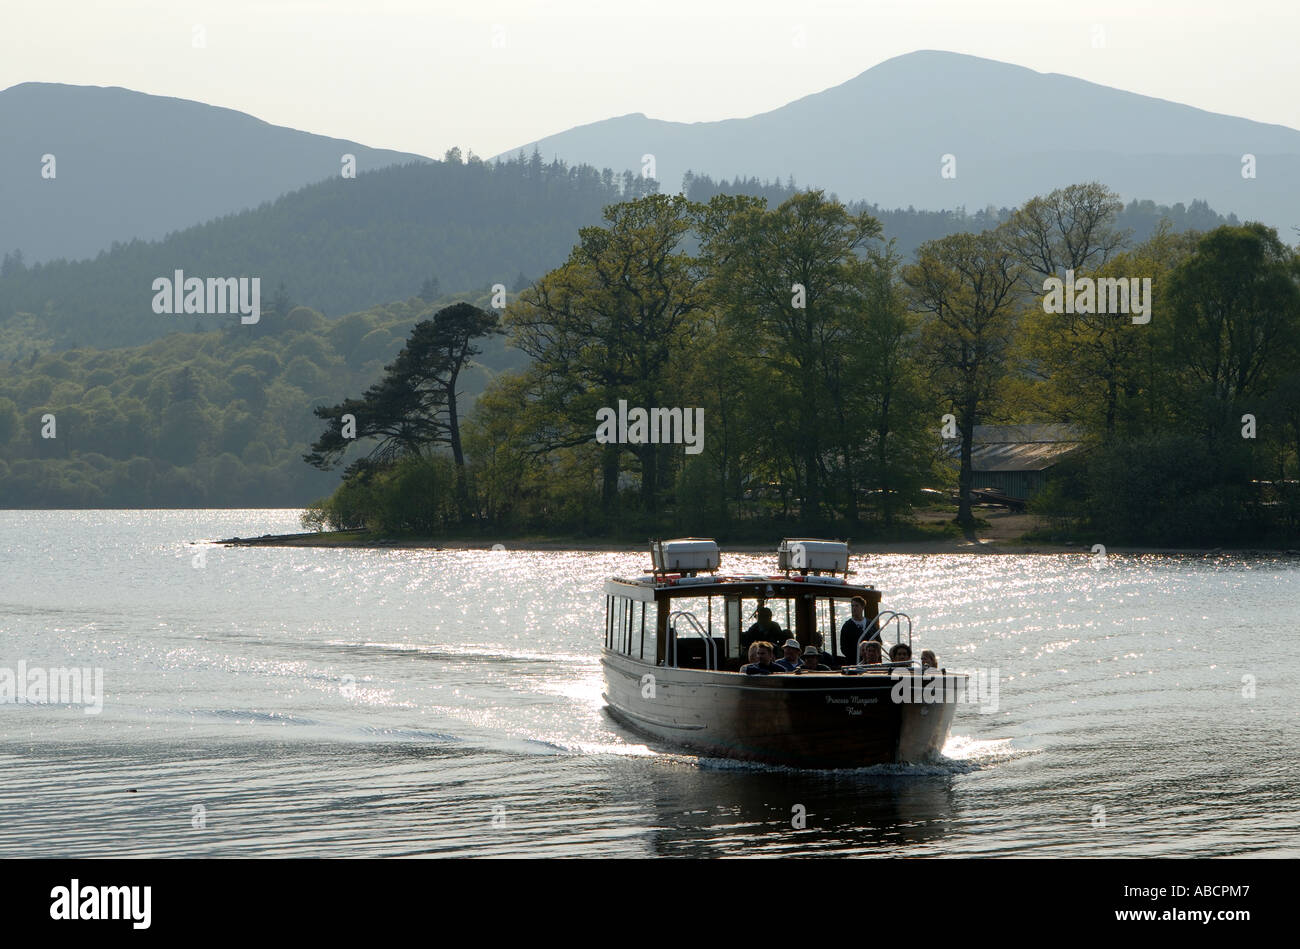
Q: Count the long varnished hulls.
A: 1